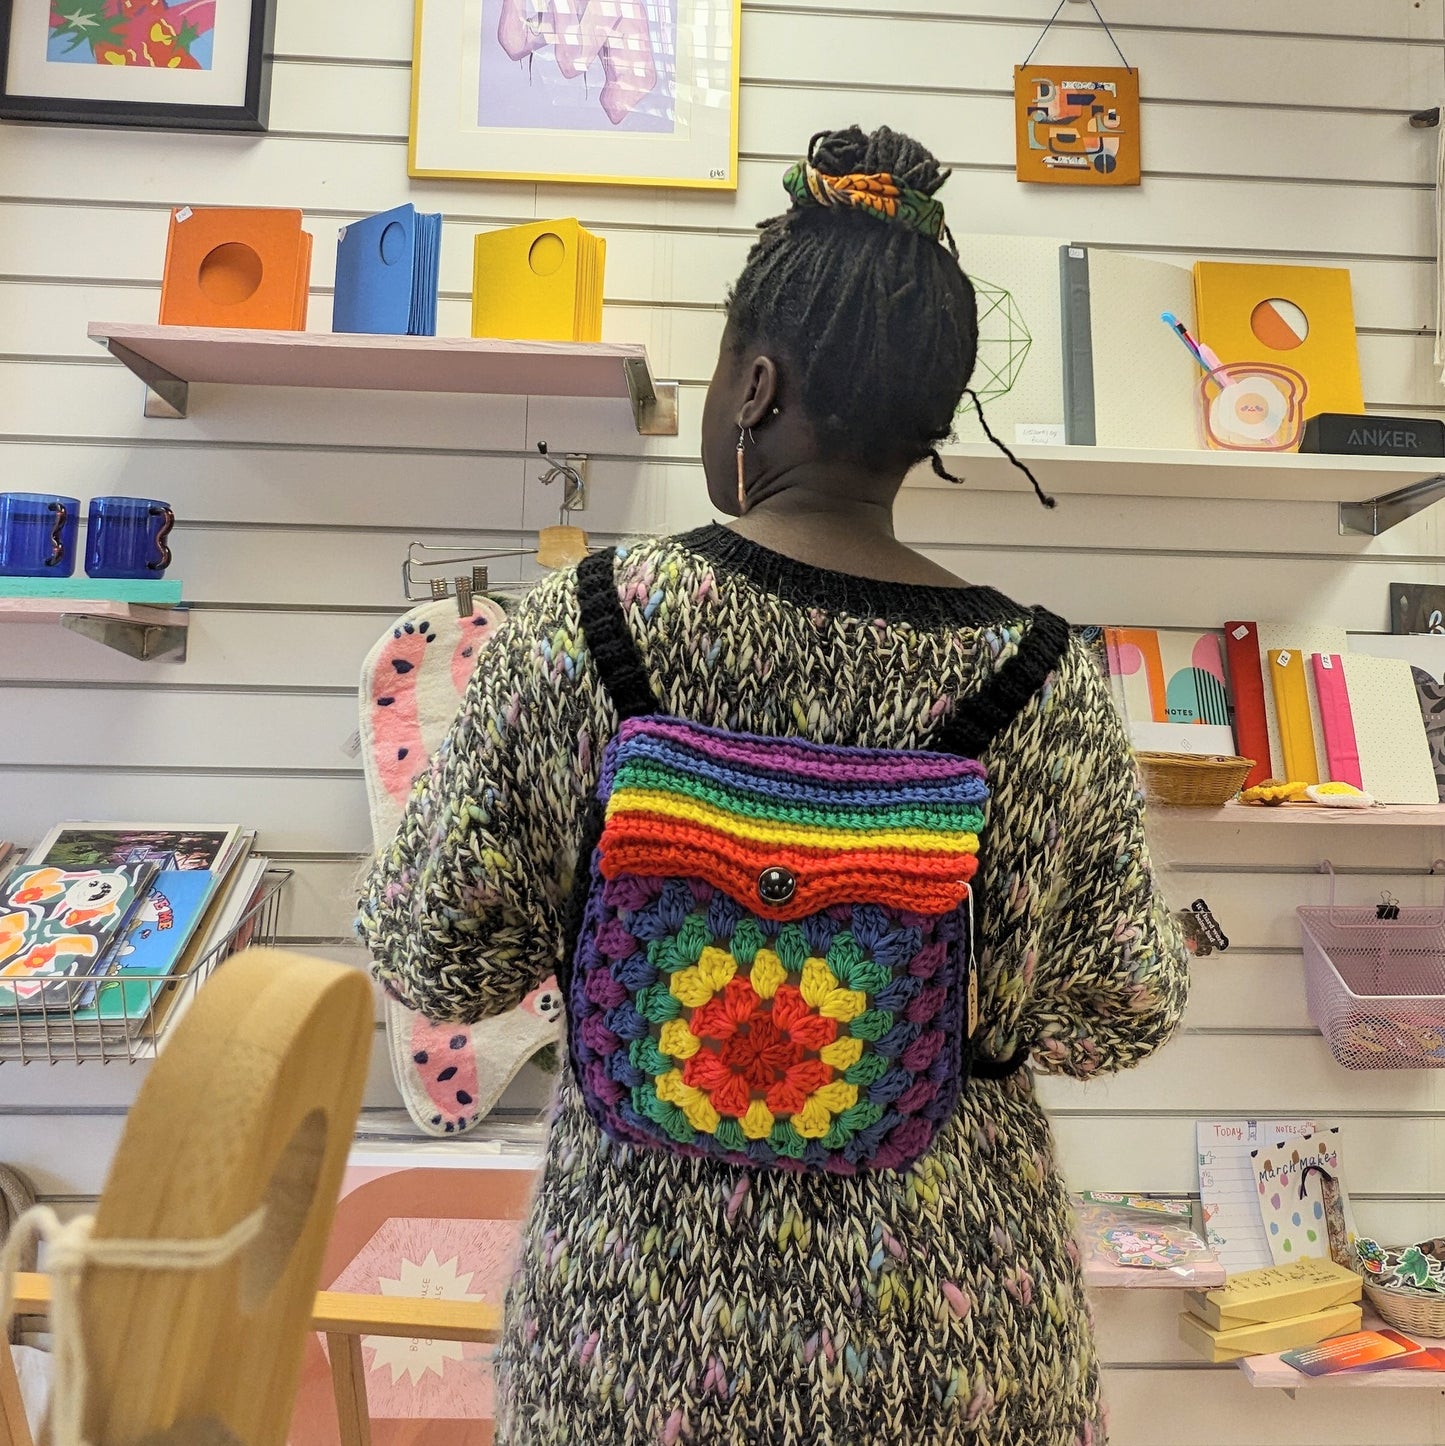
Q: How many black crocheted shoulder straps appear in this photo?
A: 2